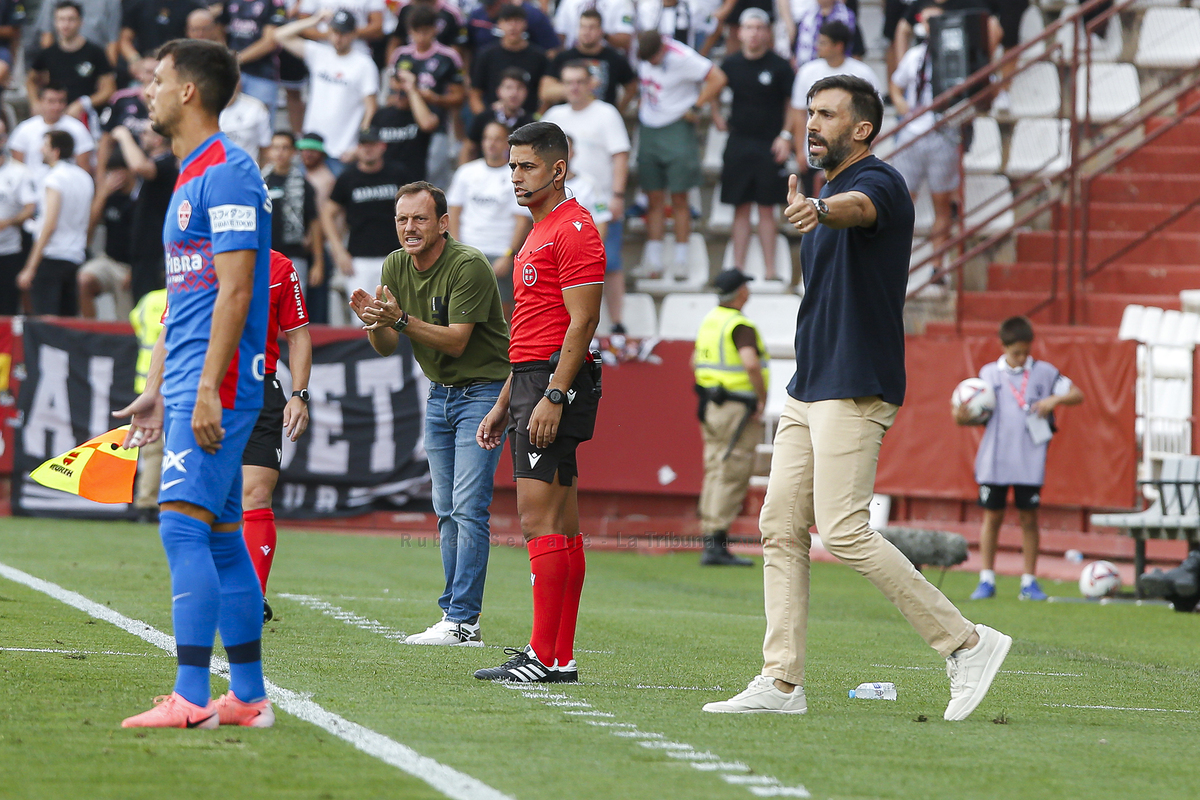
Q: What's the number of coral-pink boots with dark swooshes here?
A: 2